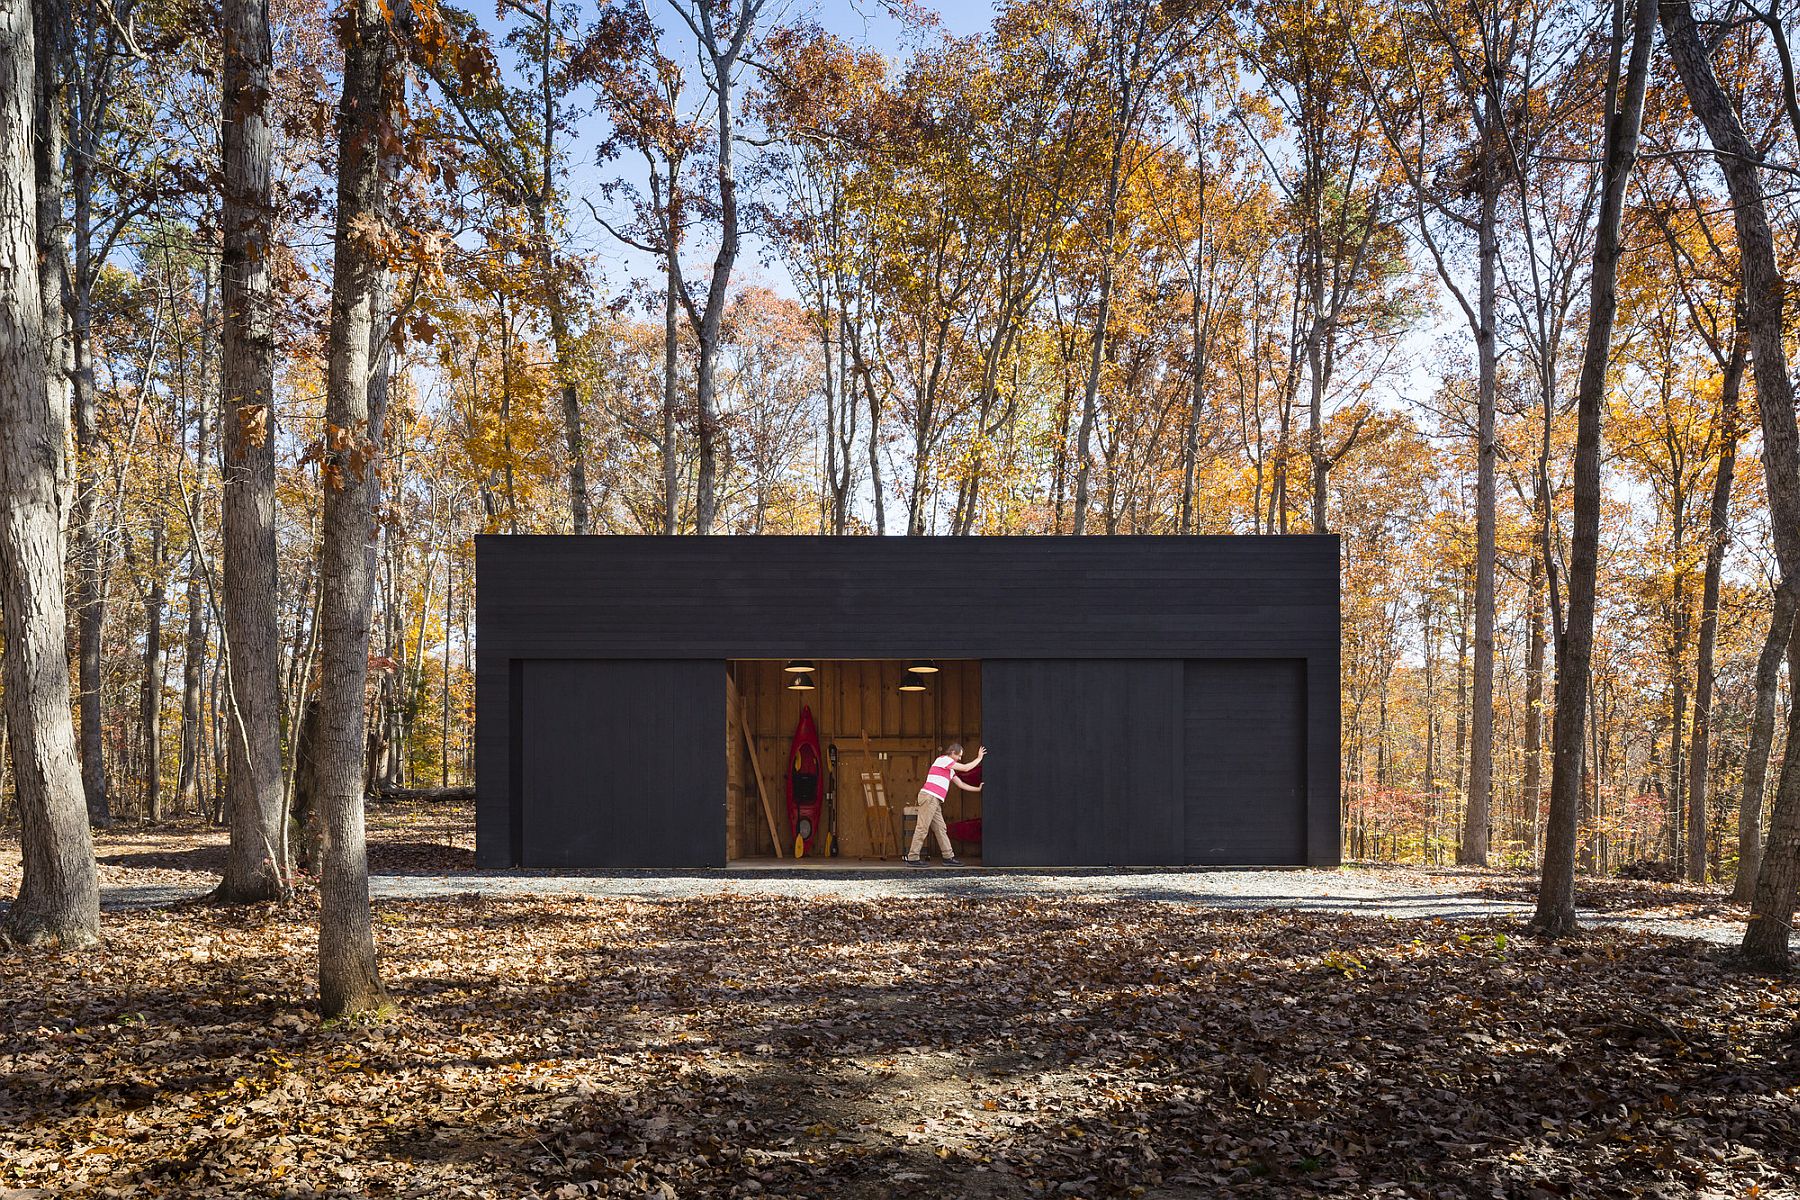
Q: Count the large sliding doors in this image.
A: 2